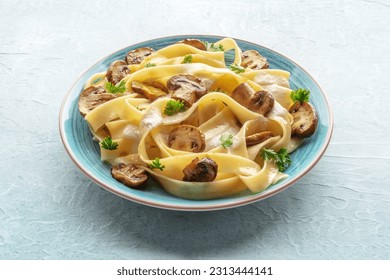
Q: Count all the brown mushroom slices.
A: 13